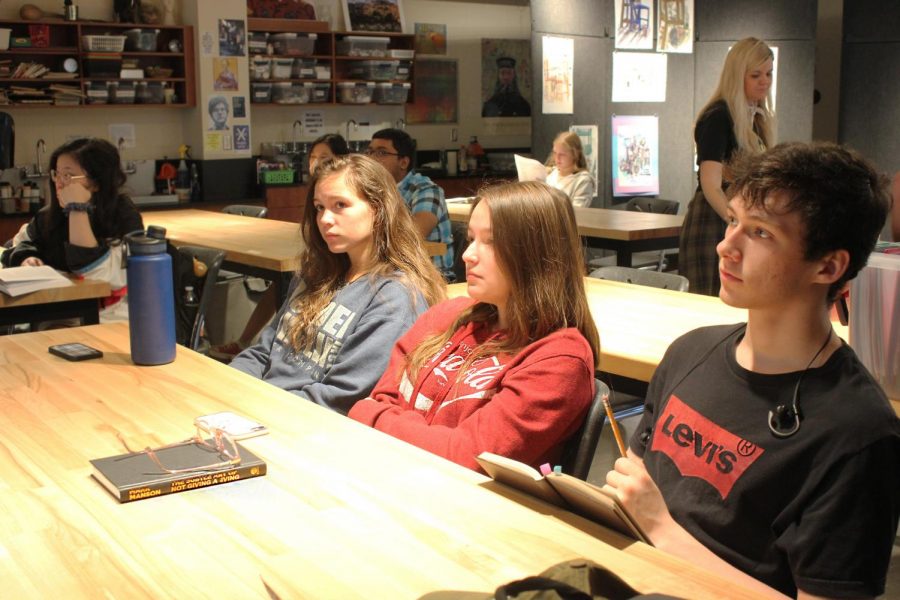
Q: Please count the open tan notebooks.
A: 1